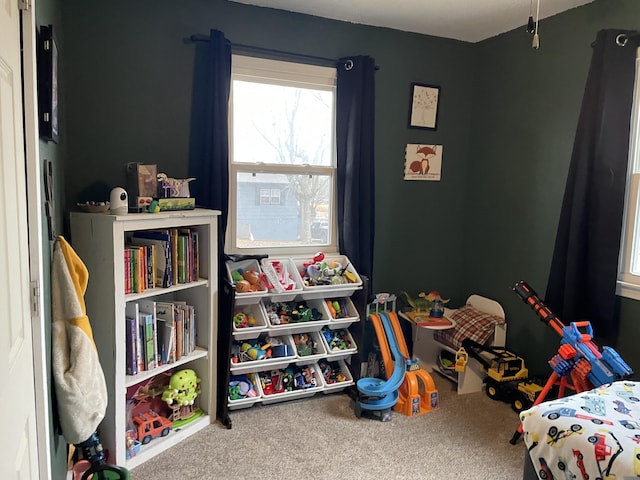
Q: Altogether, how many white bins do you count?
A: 12